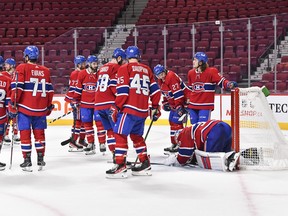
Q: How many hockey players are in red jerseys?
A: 10